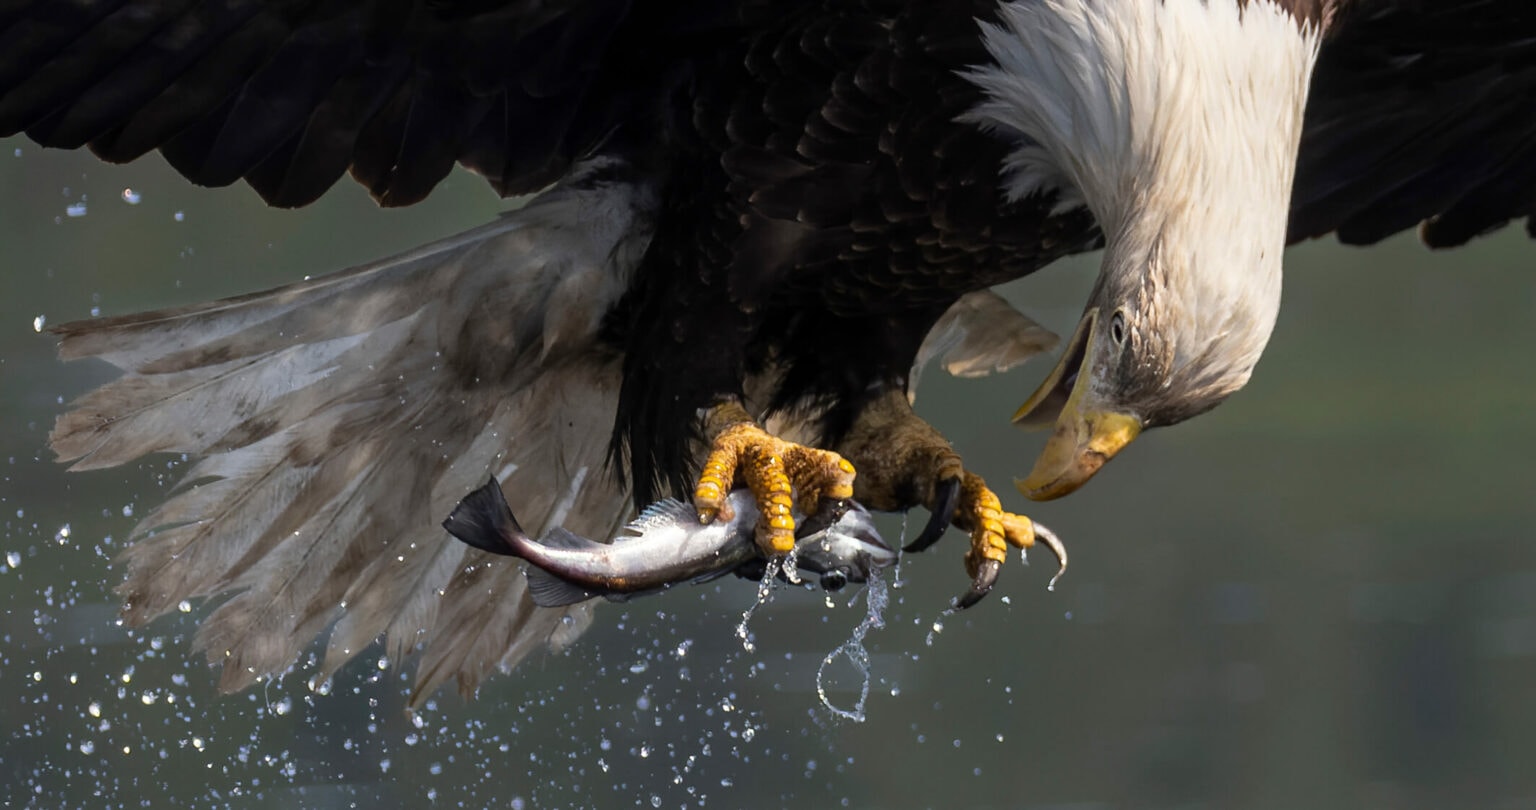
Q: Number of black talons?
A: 2